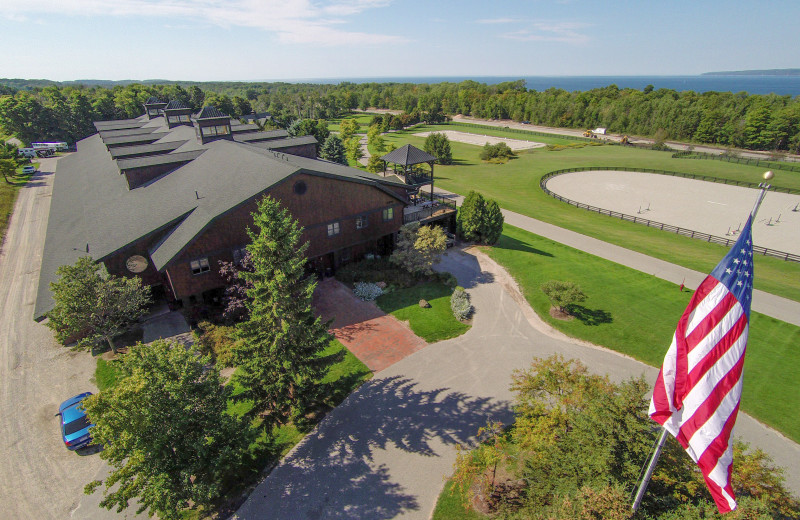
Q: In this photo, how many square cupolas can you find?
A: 3